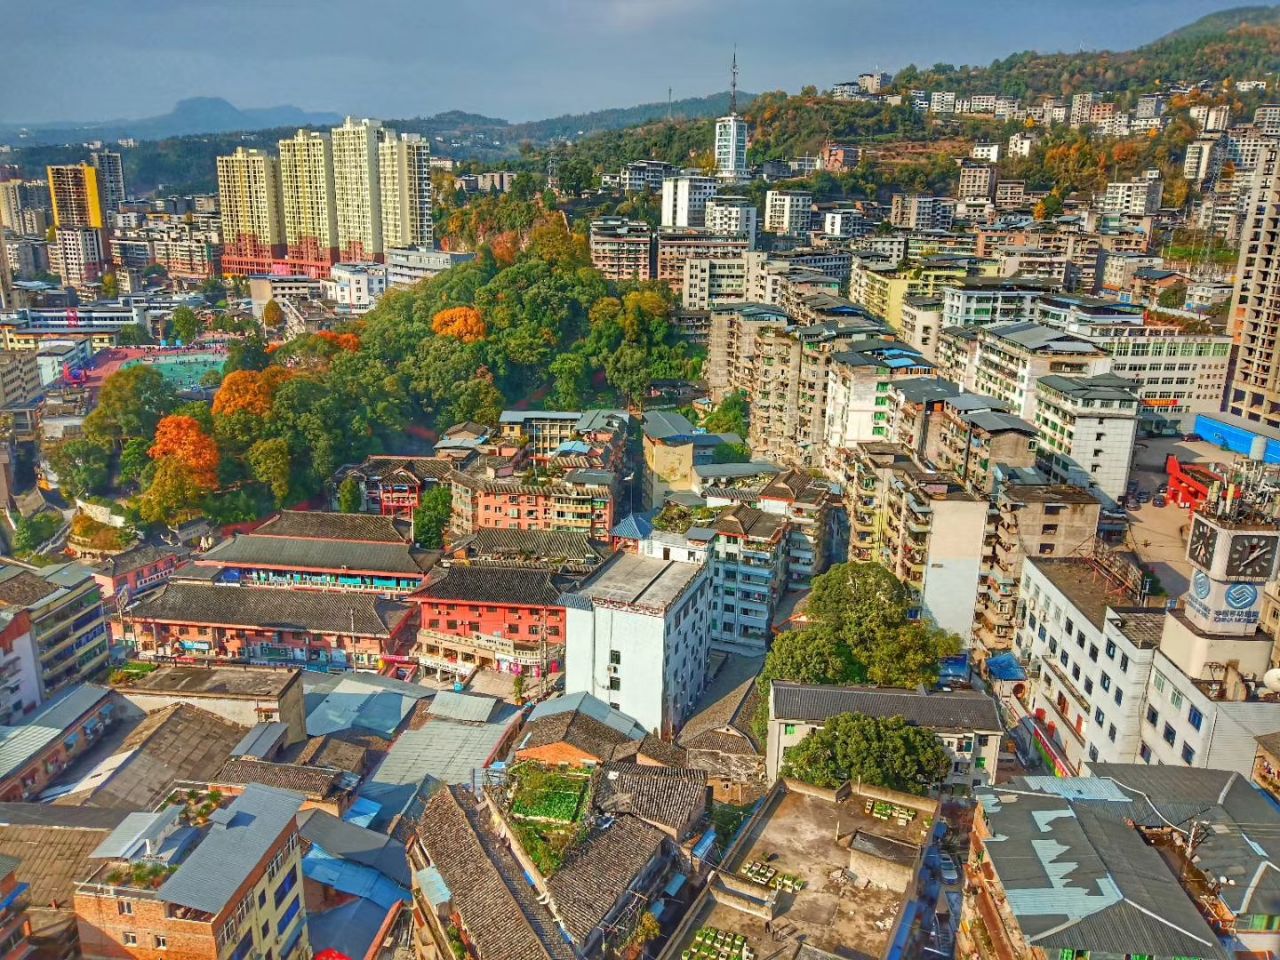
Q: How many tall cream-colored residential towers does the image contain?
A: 4